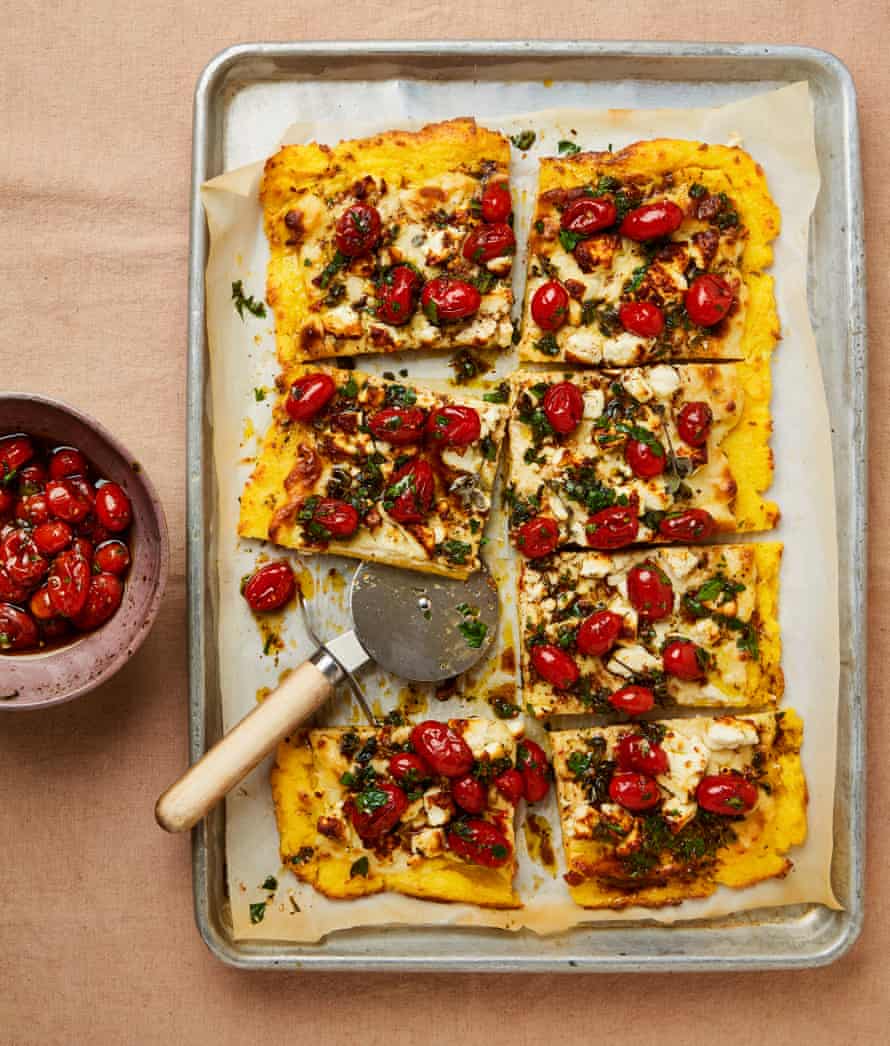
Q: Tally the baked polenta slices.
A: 7